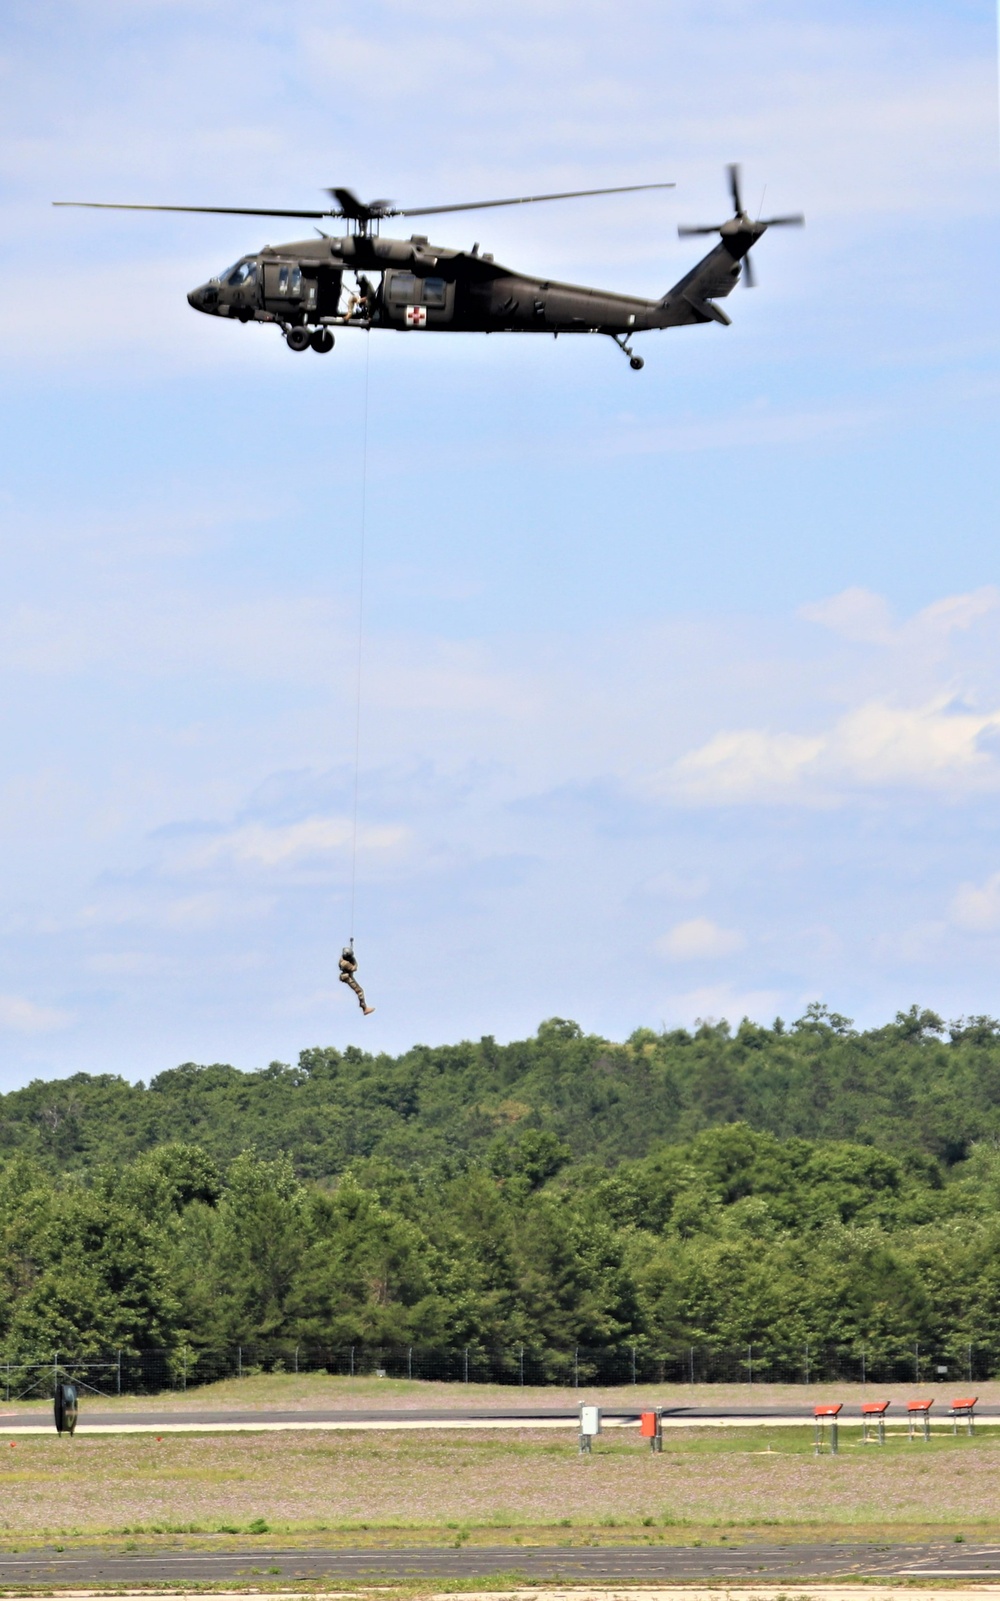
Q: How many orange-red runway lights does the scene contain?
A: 4